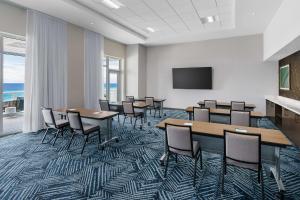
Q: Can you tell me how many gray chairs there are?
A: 12